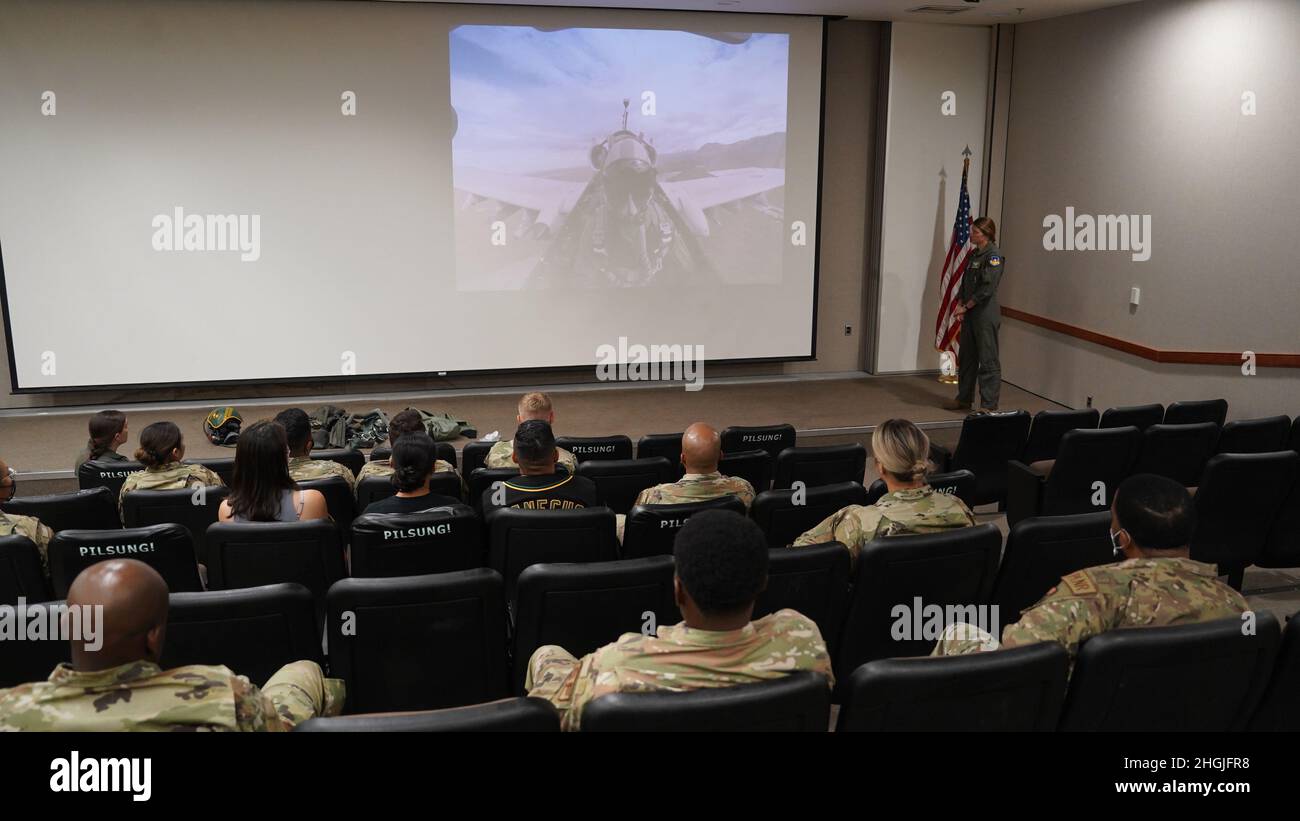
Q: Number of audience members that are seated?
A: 14